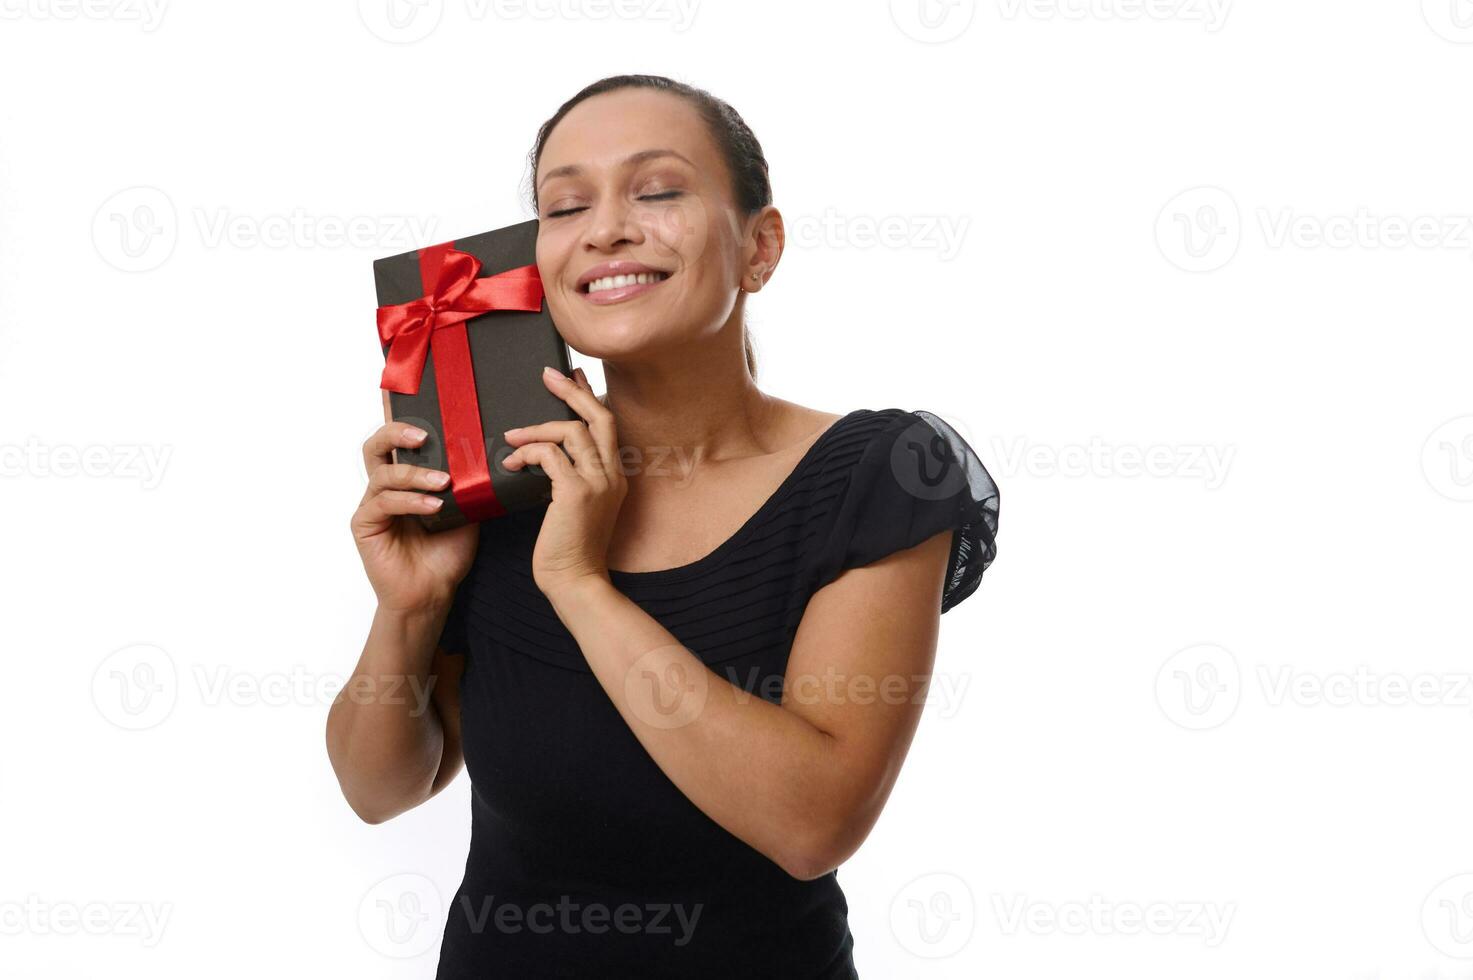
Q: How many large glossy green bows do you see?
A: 0